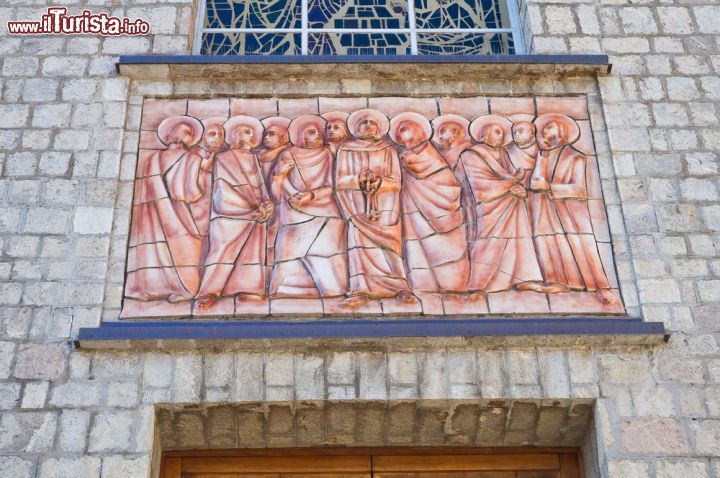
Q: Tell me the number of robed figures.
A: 12